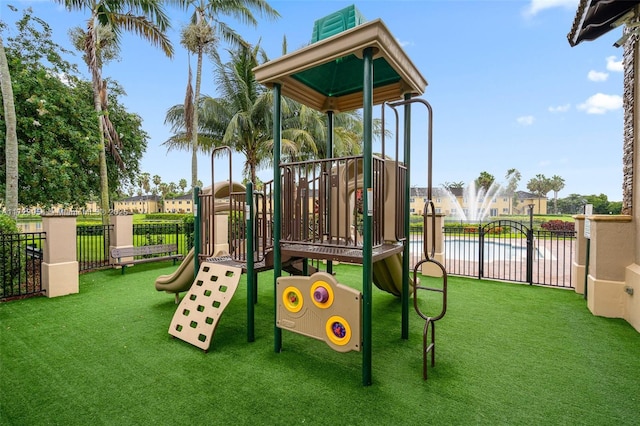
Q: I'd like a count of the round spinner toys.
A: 3